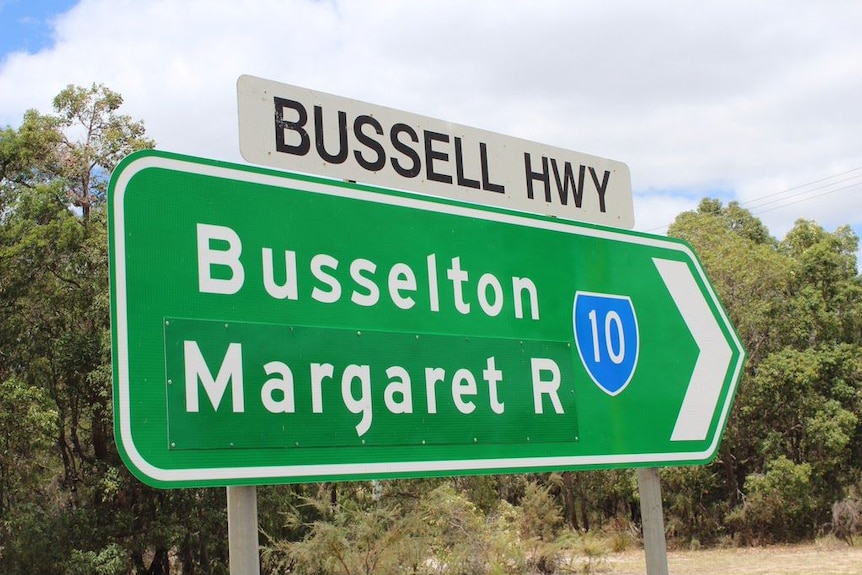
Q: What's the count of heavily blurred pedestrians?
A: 0